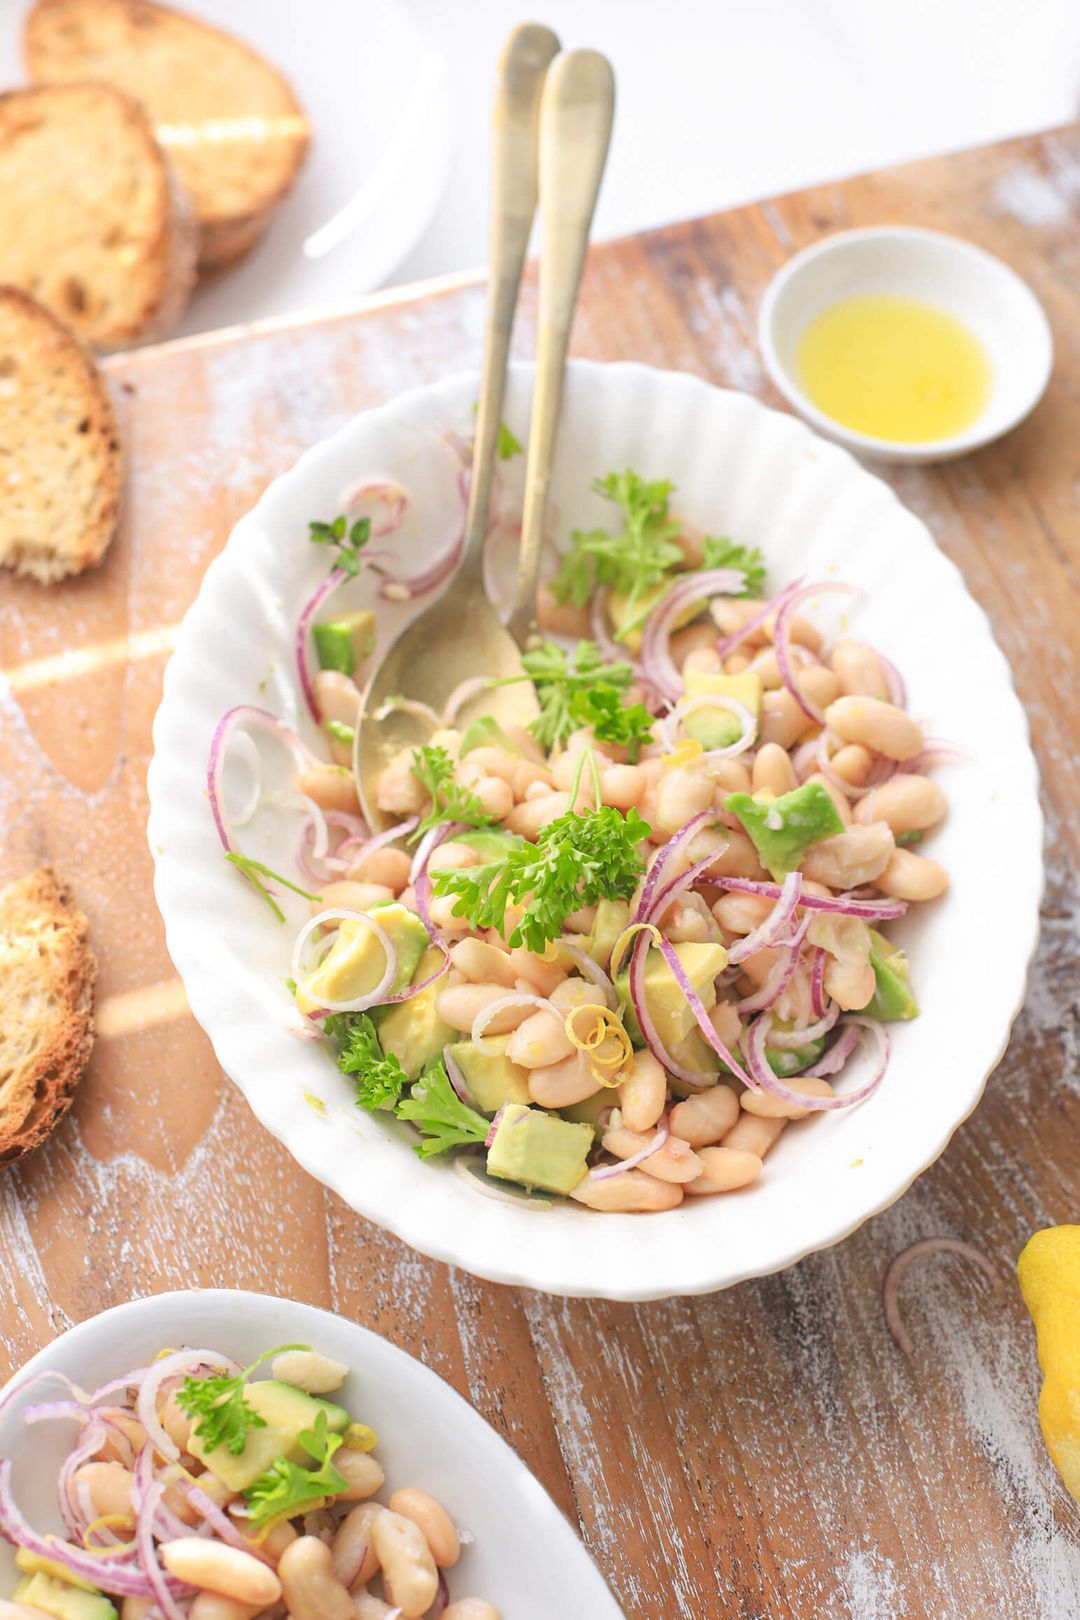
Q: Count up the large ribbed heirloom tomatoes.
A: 0